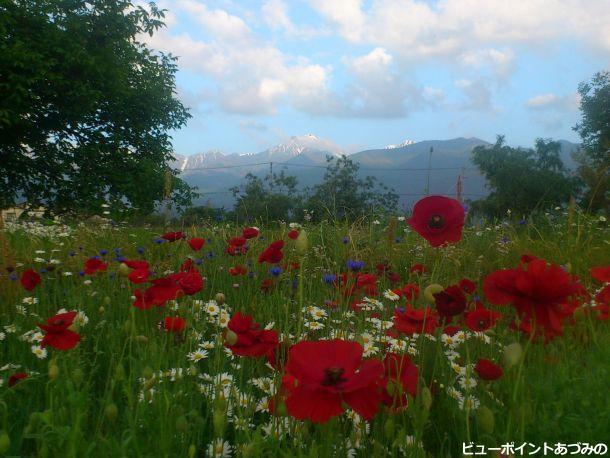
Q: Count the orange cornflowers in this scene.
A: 0